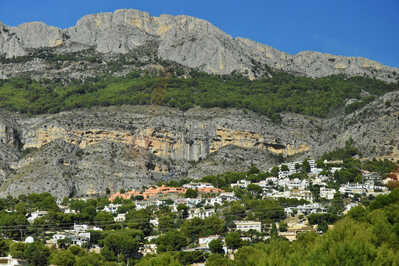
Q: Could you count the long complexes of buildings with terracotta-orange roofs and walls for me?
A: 1